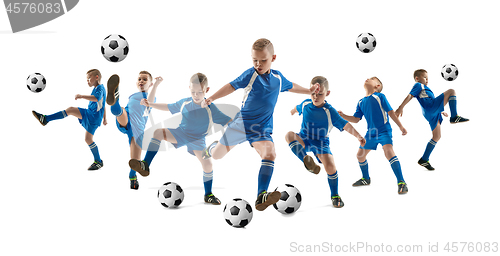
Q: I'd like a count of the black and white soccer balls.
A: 7